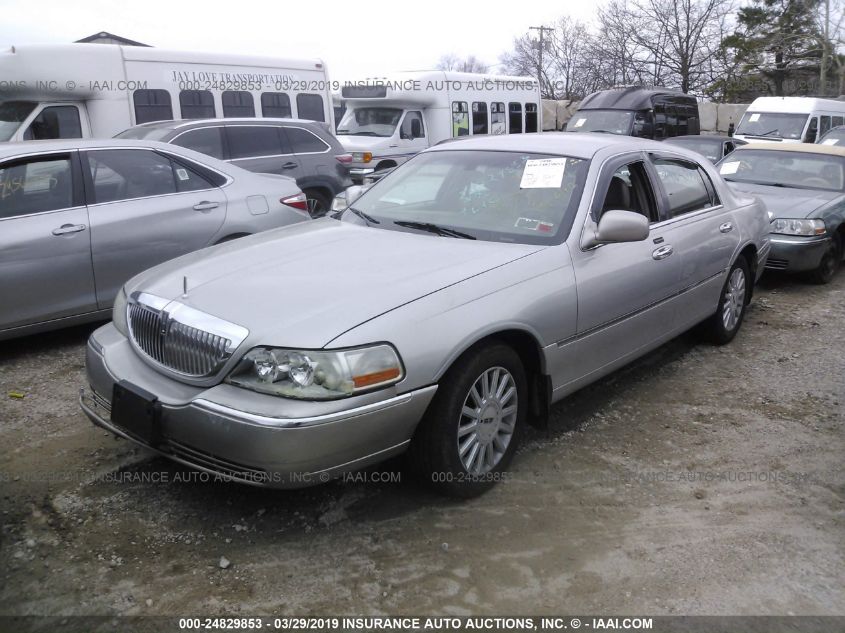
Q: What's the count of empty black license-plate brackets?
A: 1